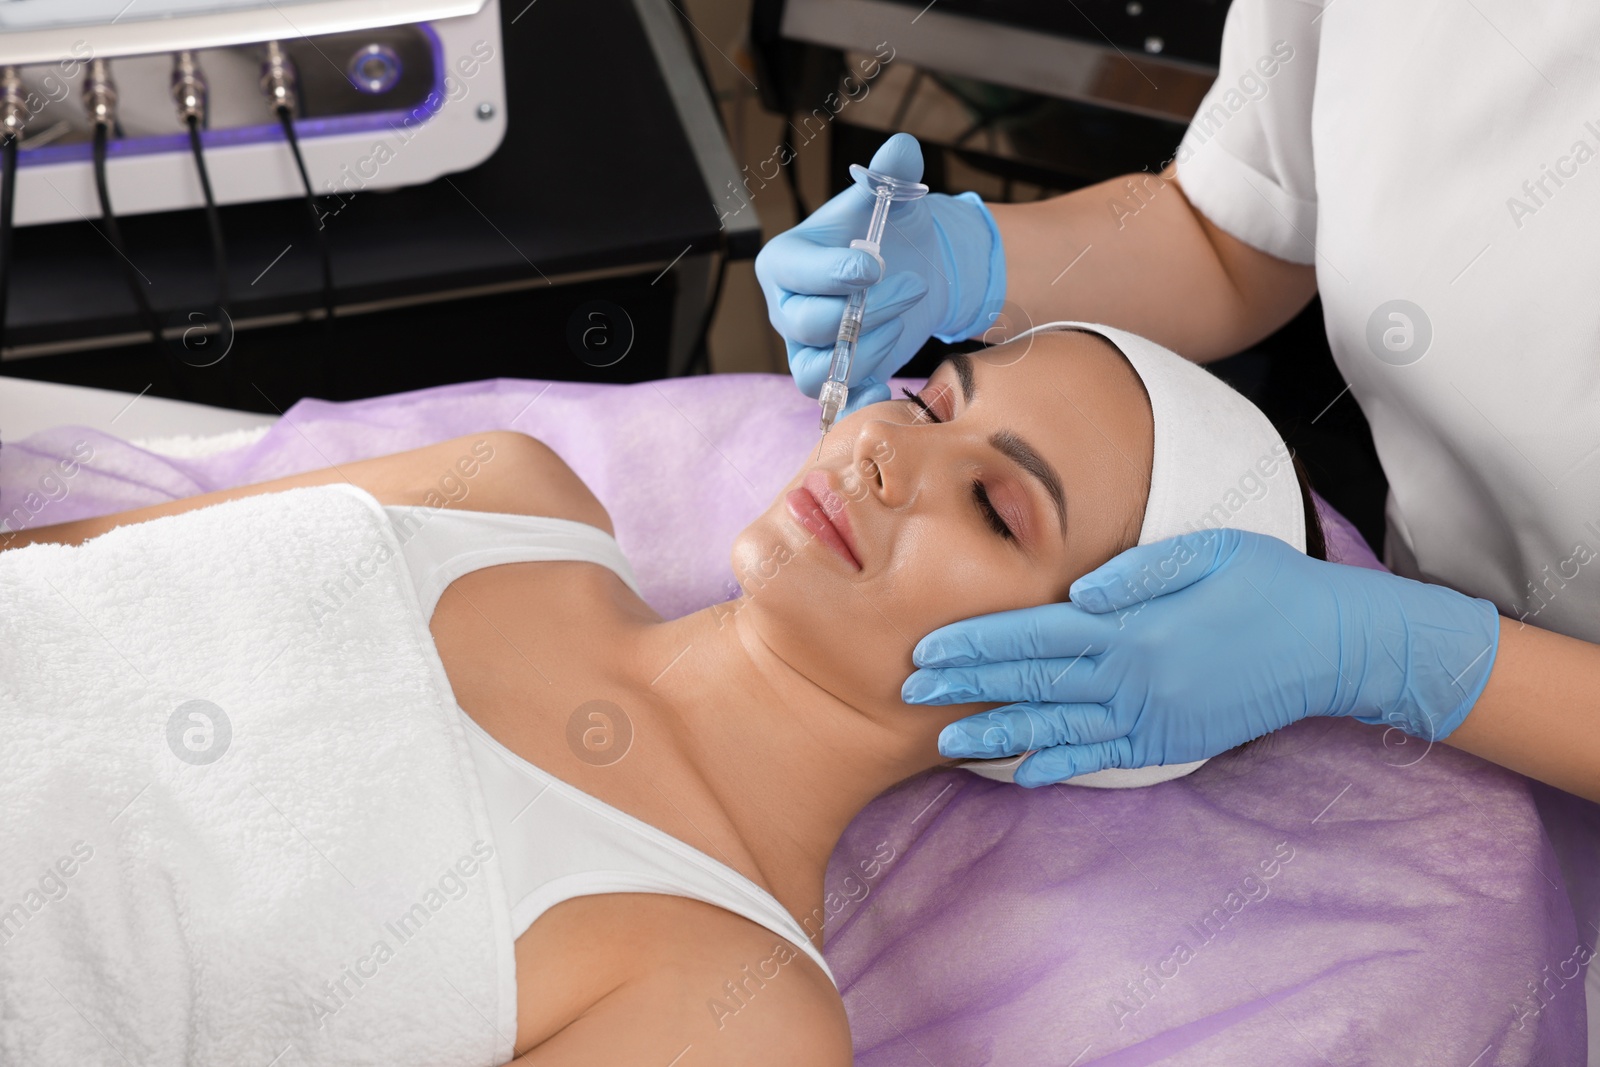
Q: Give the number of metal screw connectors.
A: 4